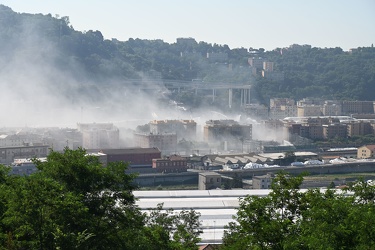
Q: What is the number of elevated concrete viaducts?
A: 1